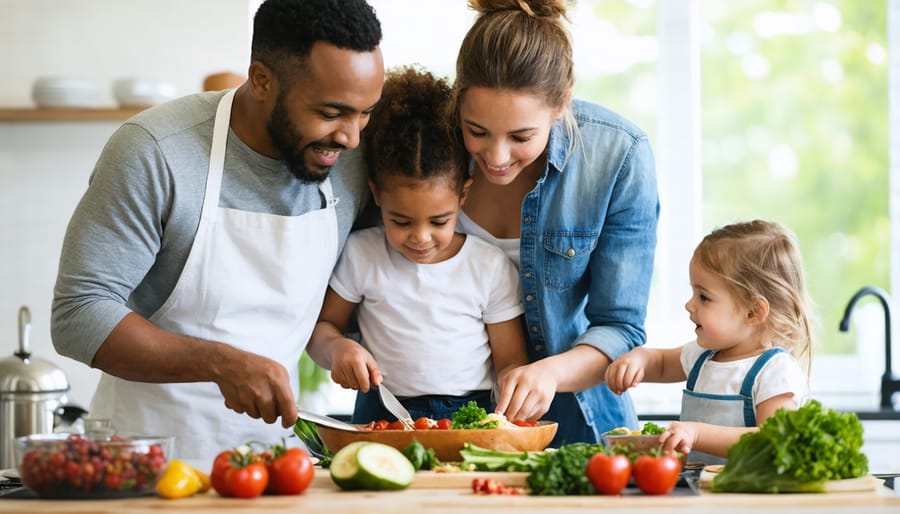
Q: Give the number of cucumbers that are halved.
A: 1